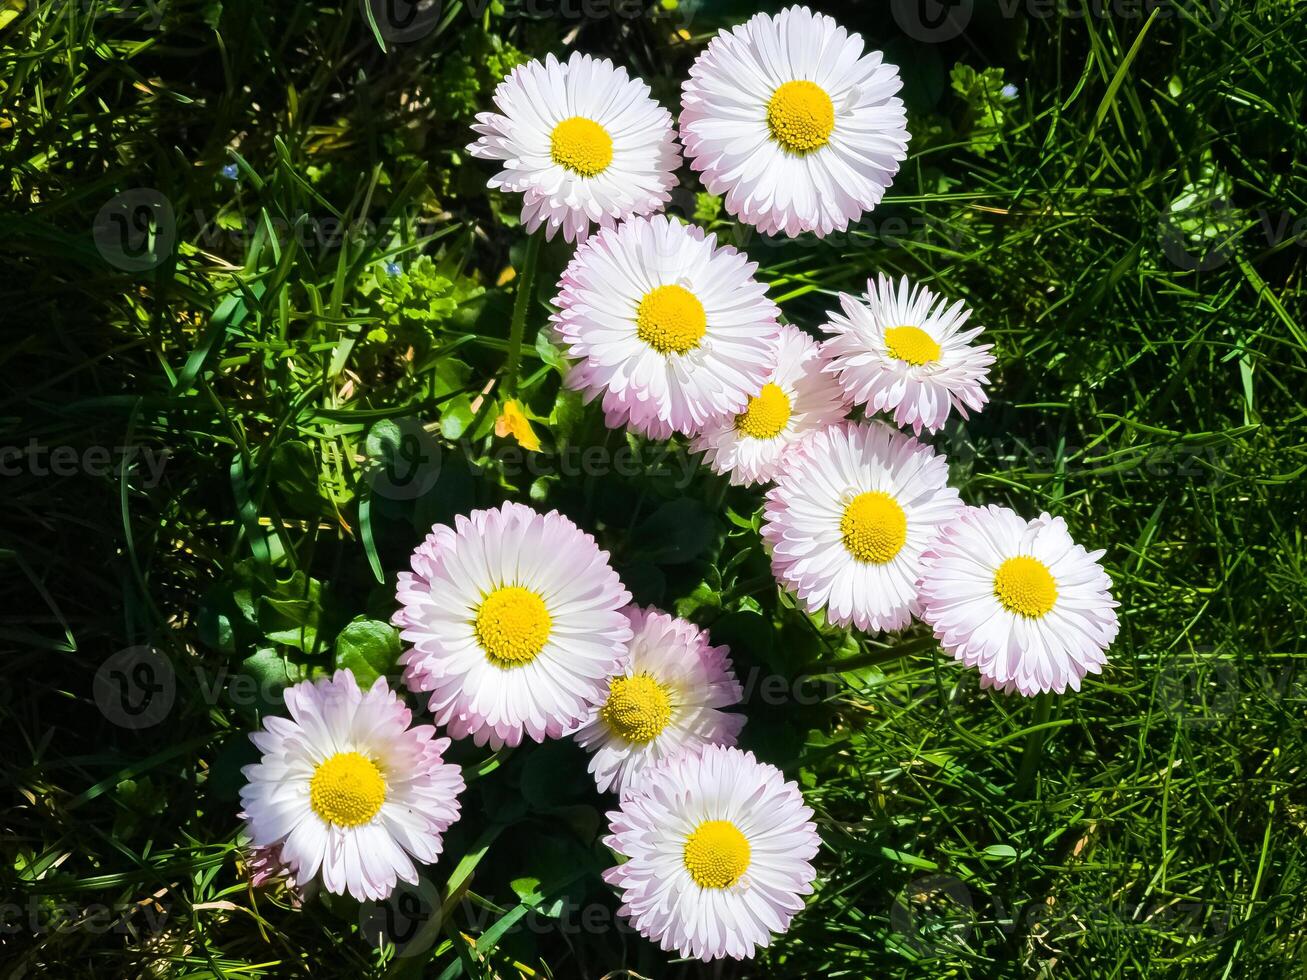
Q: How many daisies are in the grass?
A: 11